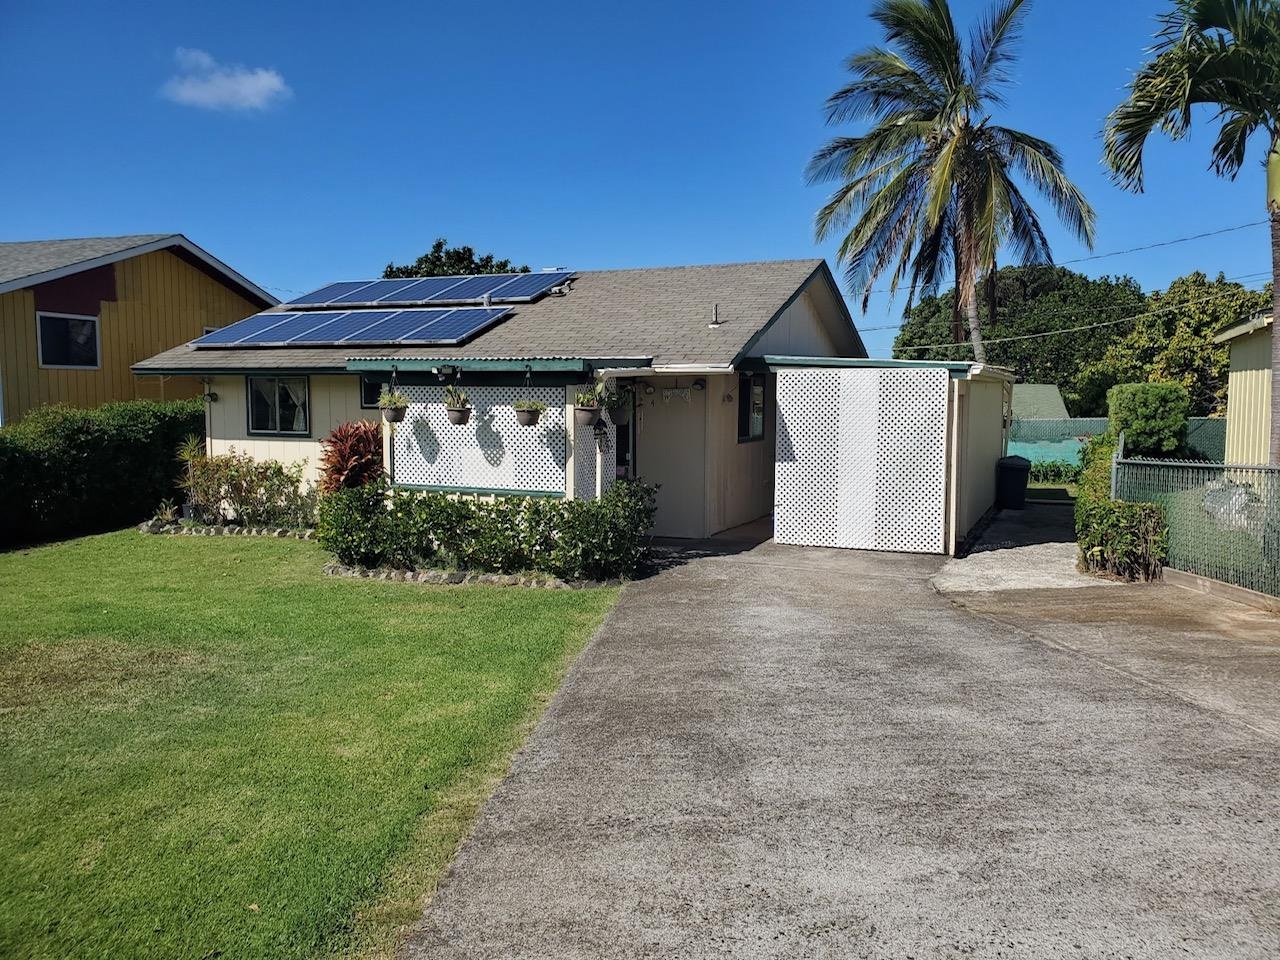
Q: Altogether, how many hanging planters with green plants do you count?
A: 5